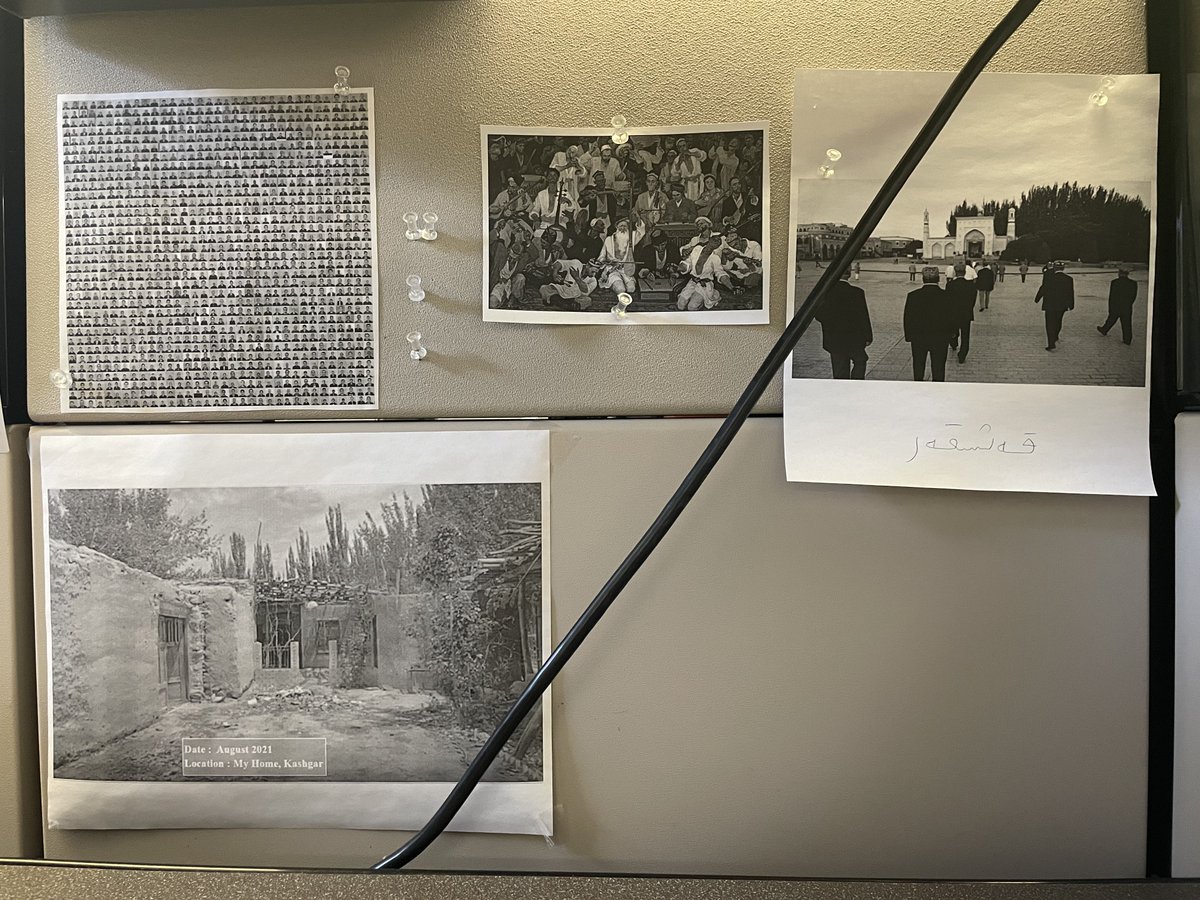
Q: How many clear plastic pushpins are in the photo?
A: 10